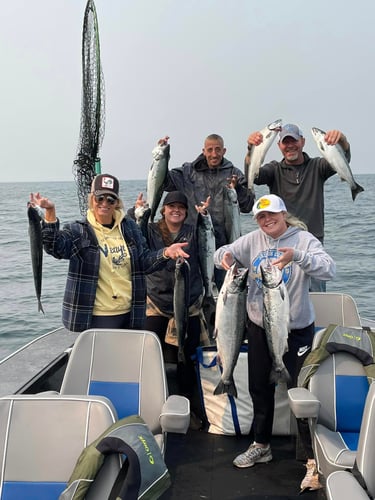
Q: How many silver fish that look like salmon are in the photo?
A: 10